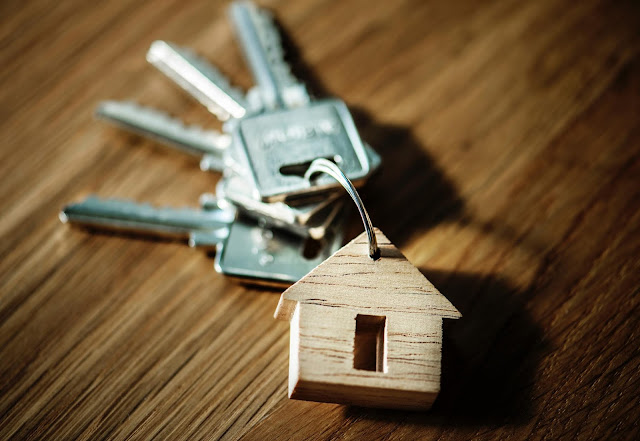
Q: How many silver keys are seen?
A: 4